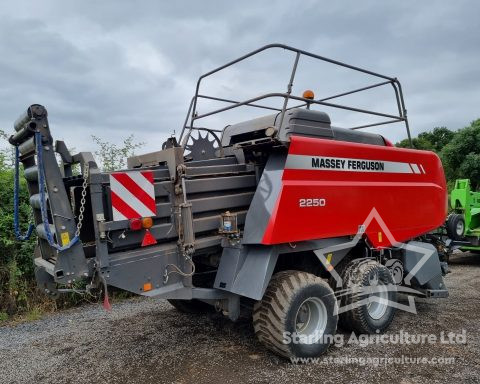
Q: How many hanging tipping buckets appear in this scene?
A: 0